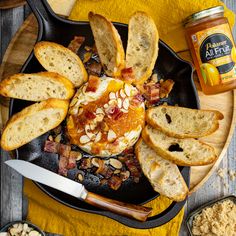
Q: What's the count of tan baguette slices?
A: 8